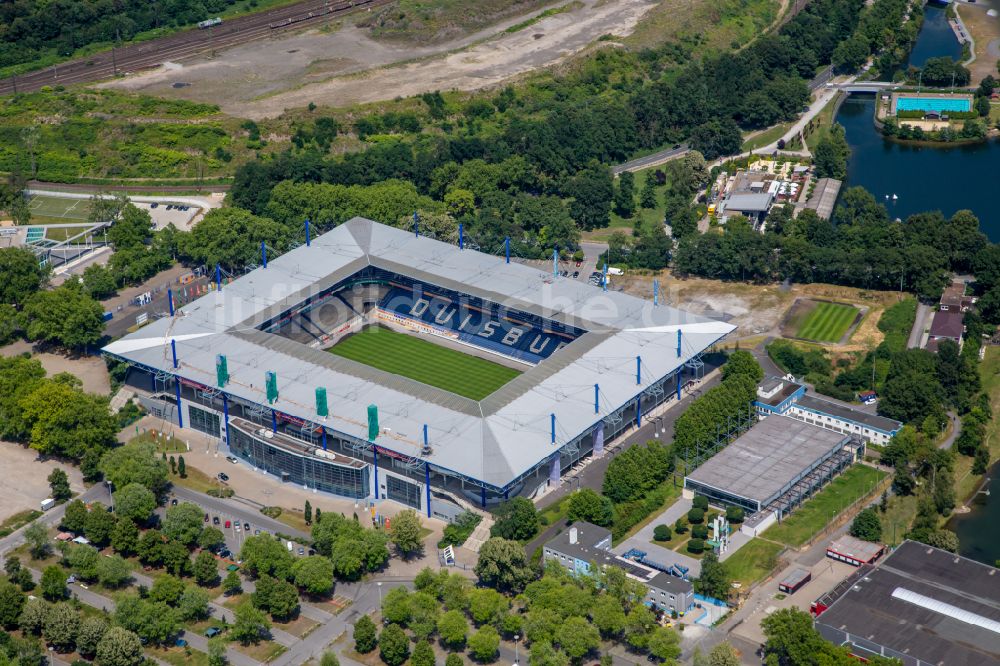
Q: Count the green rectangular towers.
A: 4